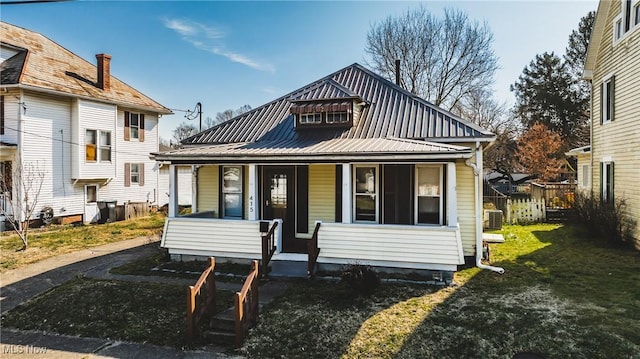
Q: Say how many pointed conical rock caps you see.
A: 0